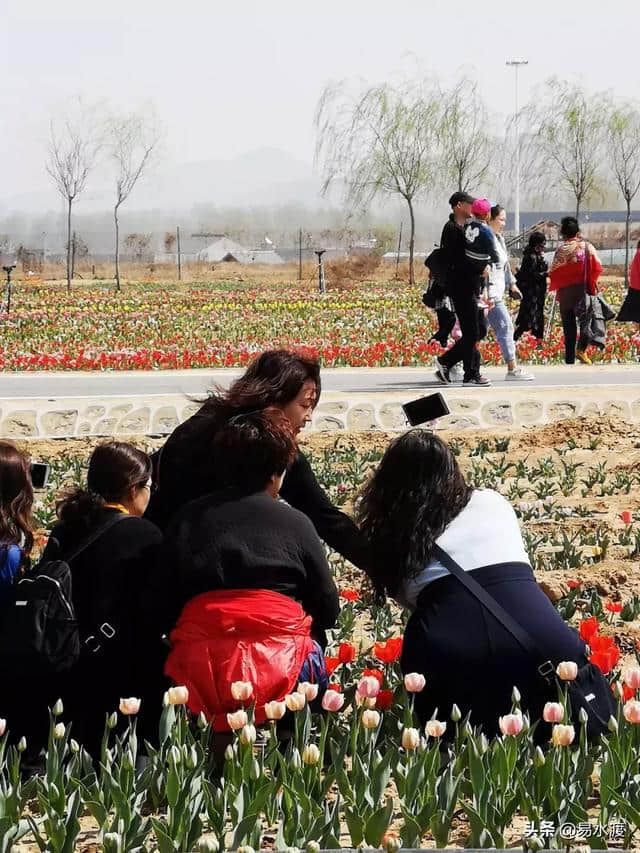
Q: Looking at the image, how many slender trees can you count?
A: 6